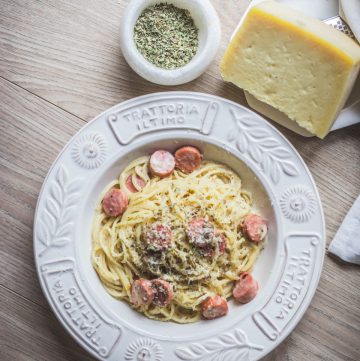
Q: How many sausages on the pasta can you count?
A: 12